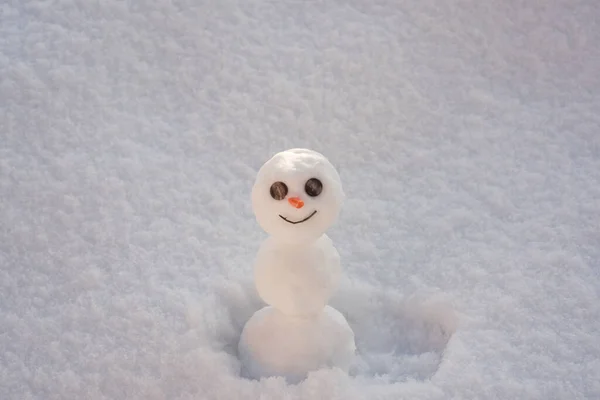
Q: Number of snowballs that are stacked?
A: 3